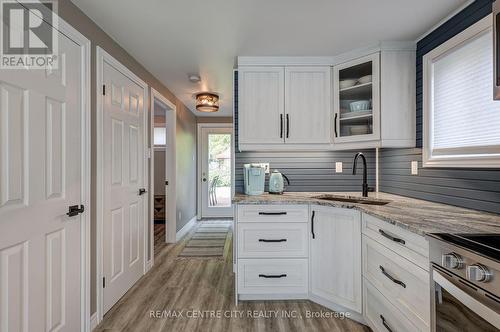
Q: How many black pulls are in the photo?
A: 10